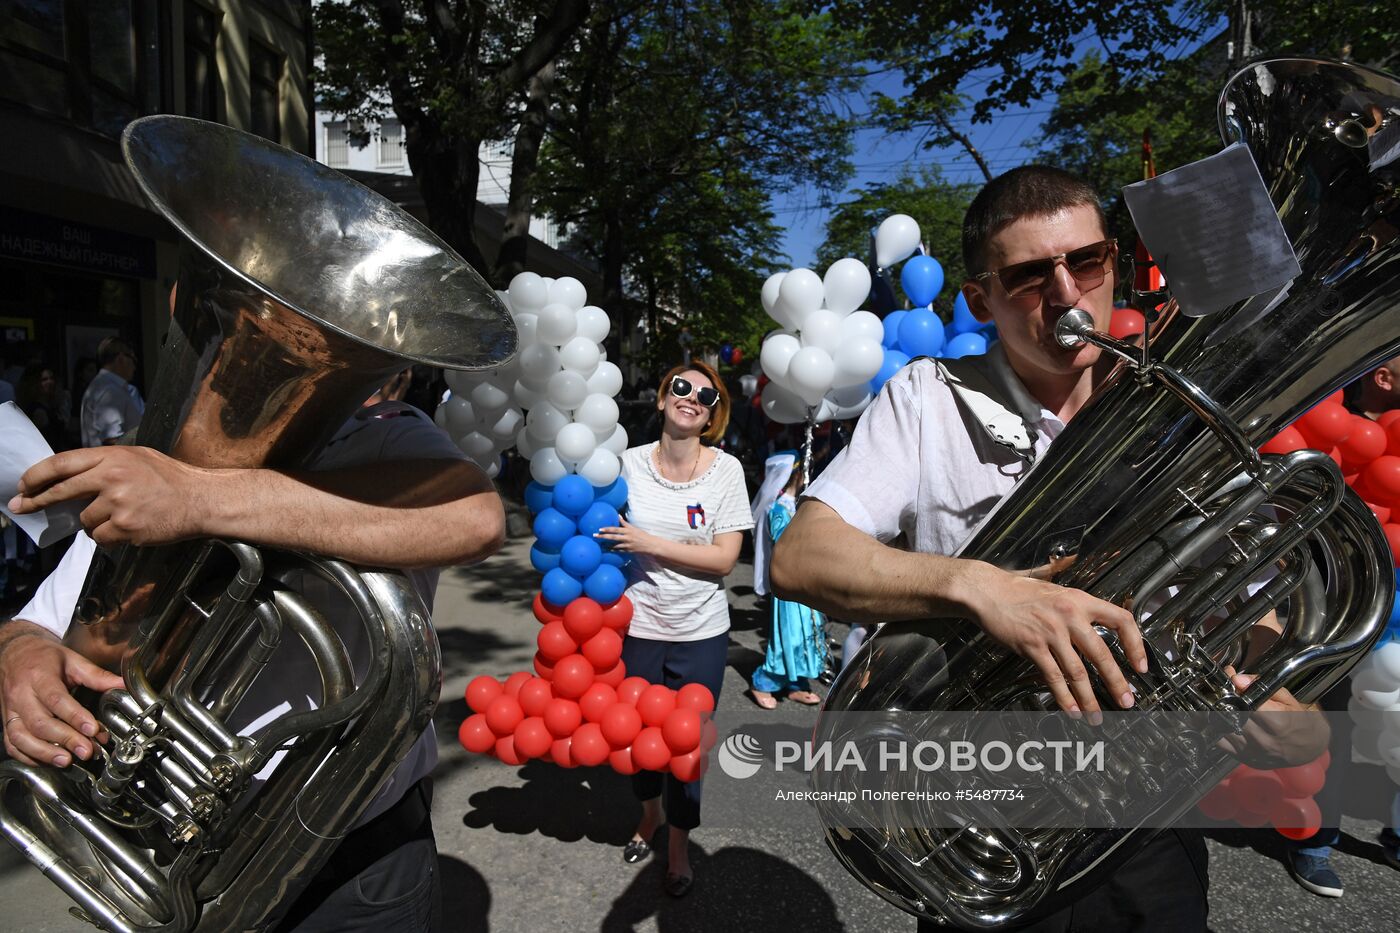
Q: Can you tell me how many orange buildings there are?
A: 0